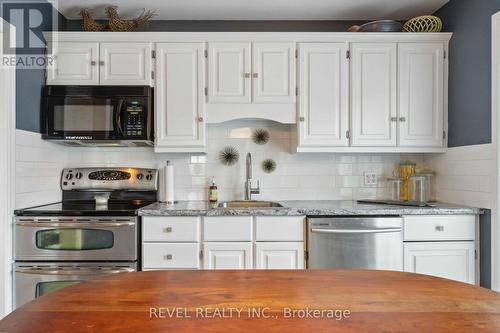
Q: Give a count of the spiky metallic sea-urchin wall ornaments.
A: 3